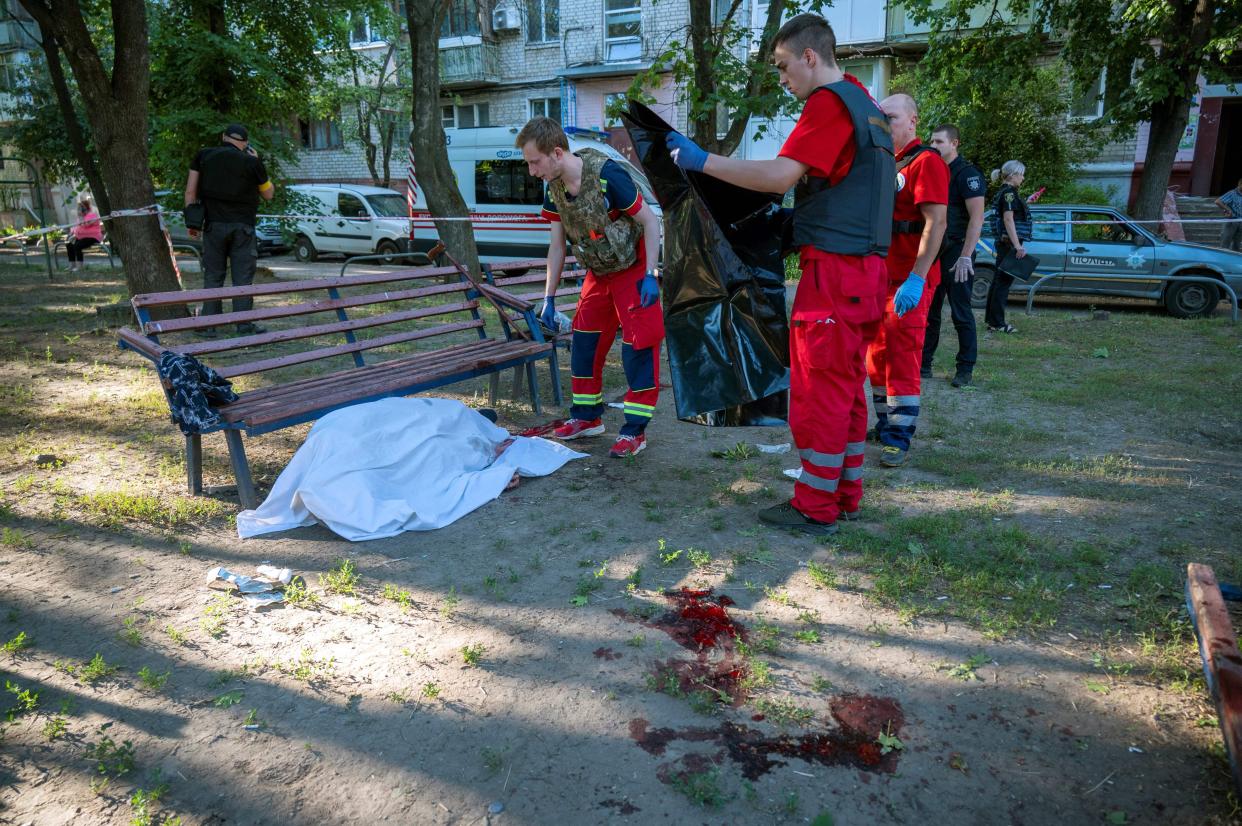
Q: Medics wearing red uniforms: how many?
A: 3